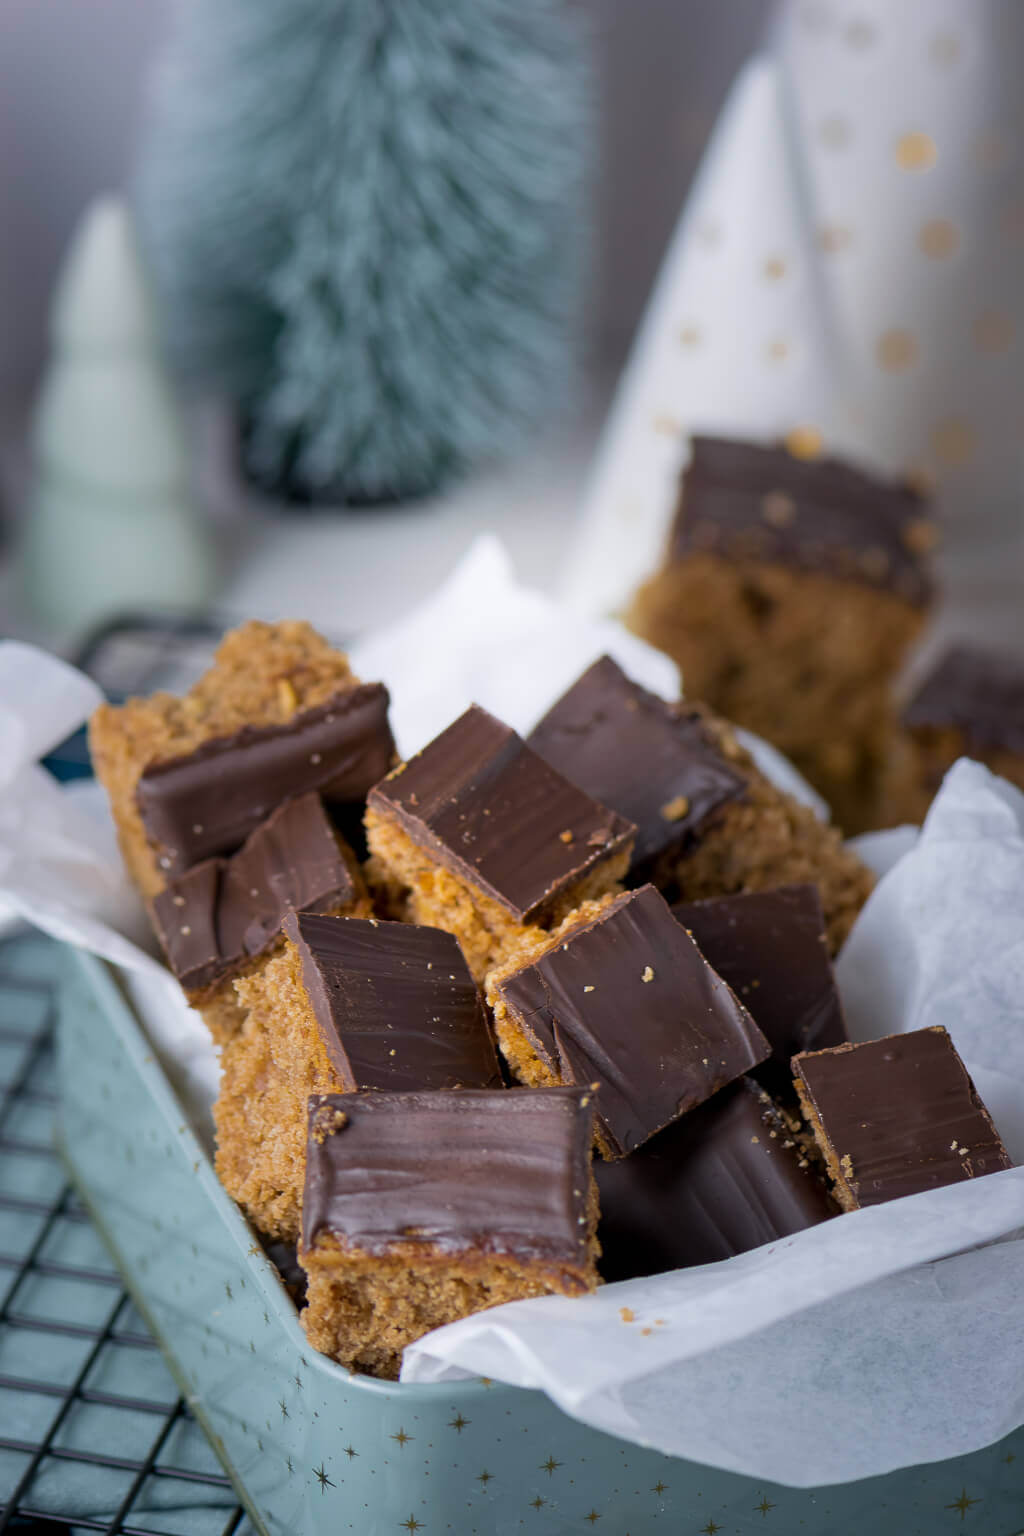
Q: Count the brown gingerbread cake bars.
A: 12